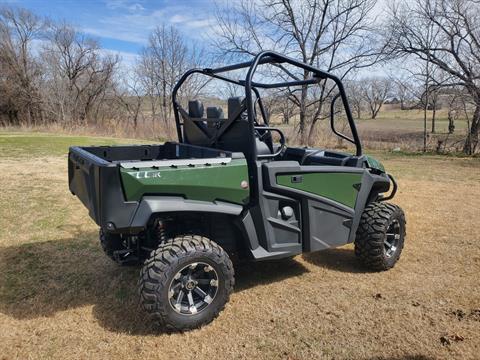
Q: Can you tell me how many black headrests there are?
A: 3